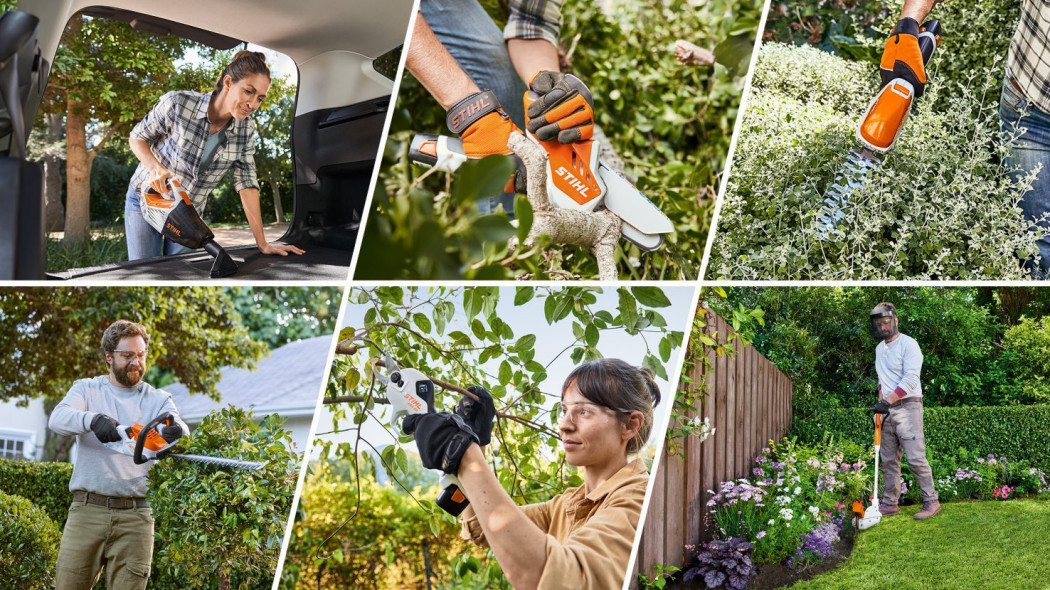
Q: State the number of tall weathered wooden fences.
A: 1